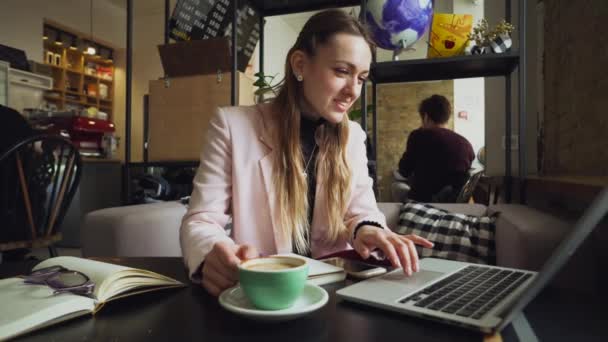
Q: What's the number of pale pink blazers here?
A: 1